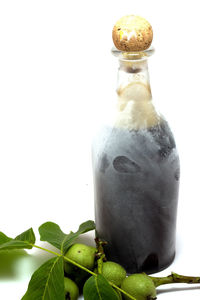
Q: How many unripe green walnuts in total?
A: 4